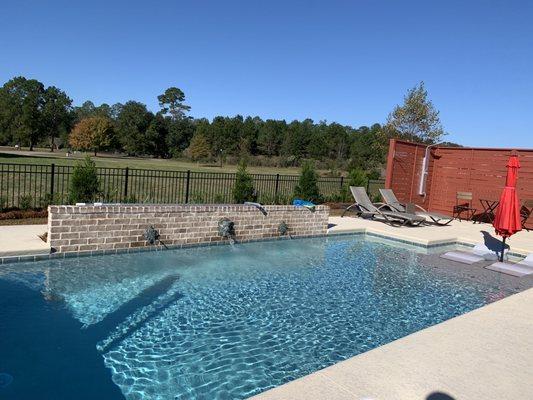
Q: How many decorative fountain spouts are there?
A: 3